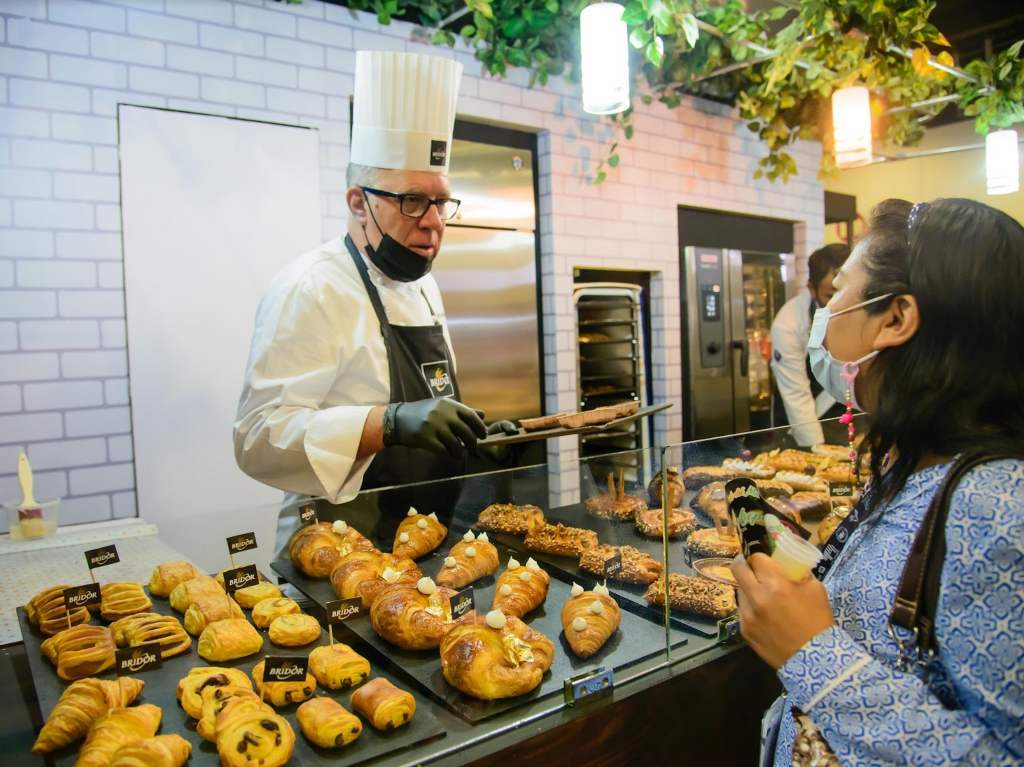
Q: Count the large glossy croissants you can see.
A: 4